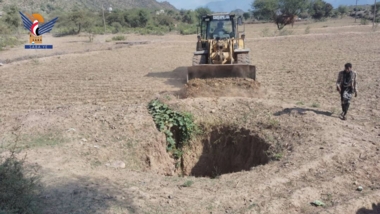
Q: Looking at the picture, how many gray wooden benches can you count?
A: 0